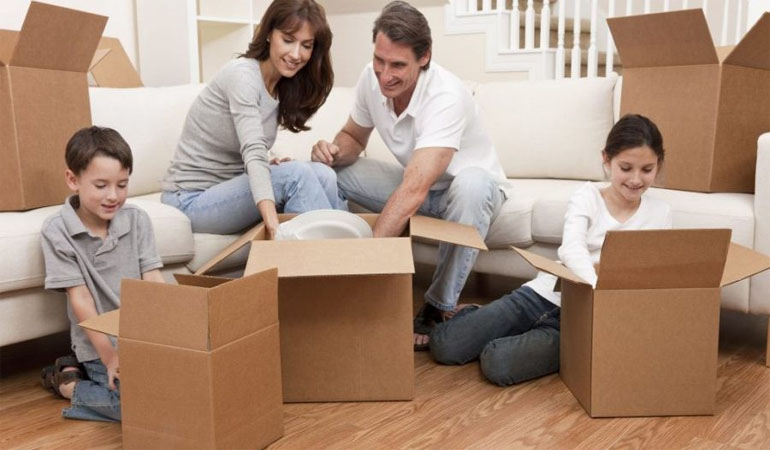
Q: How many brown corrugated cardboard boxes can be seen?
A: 6